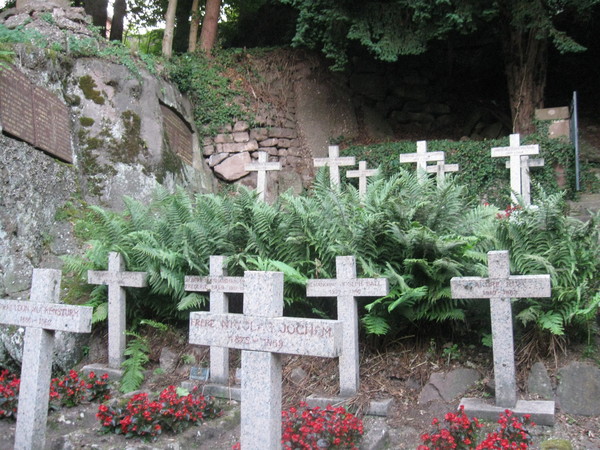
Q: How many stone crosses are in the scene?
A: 13